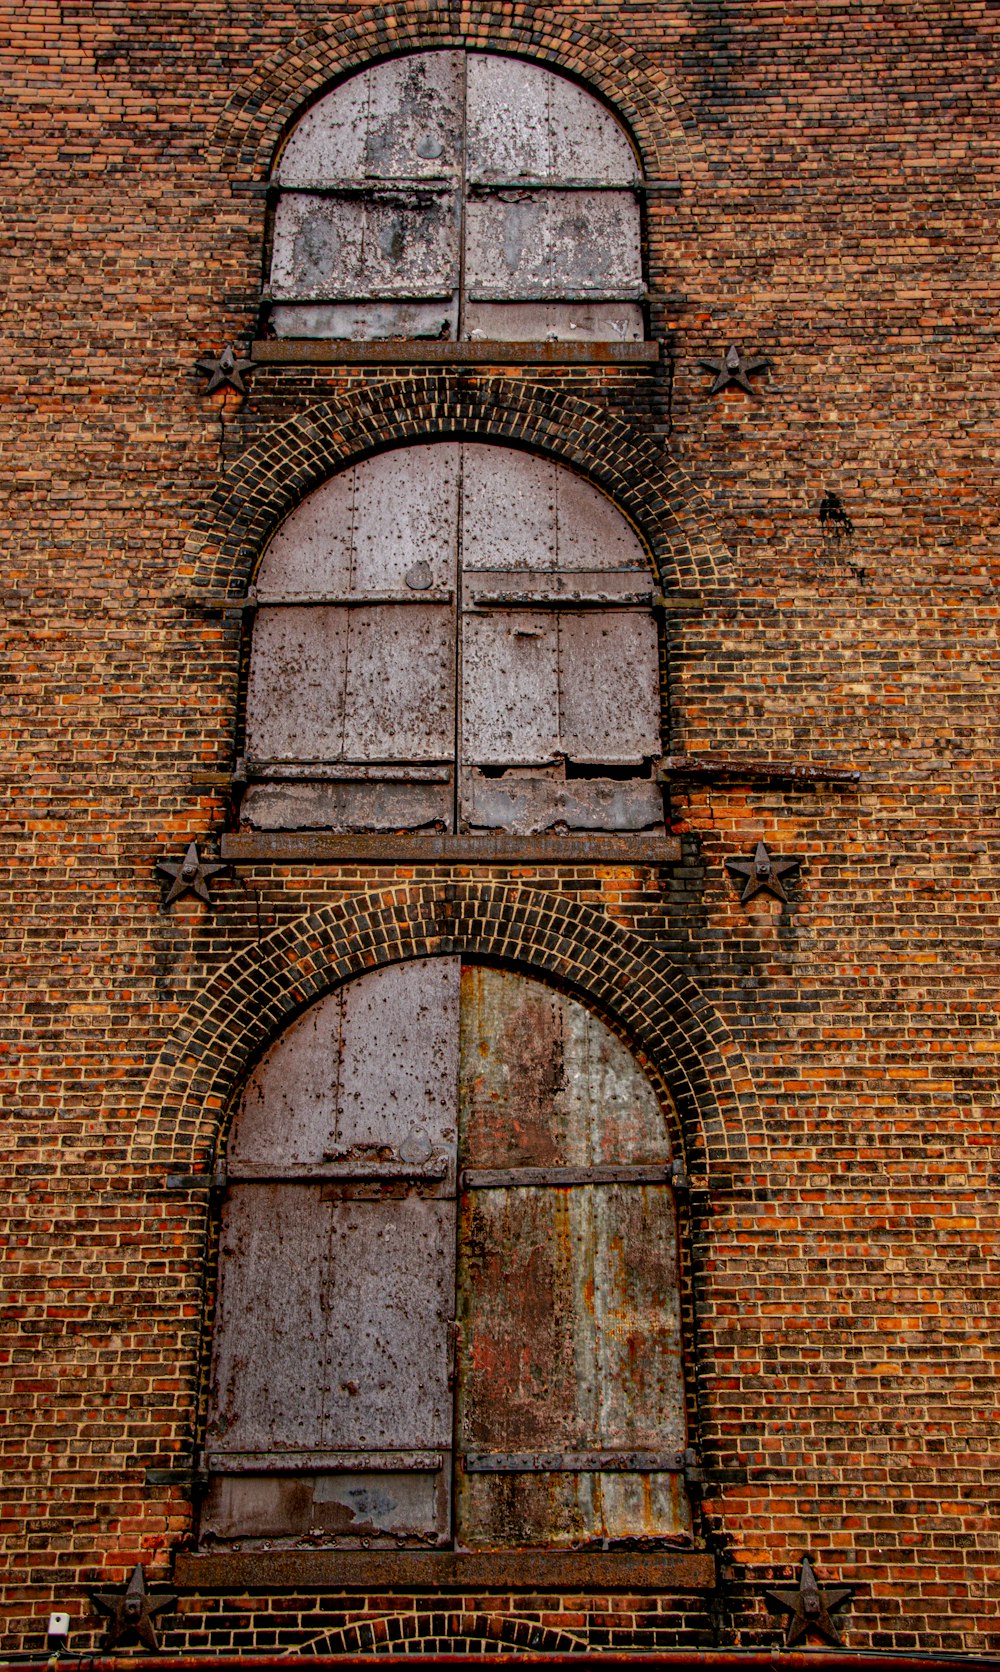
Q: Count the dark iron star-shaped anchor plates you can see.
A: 6